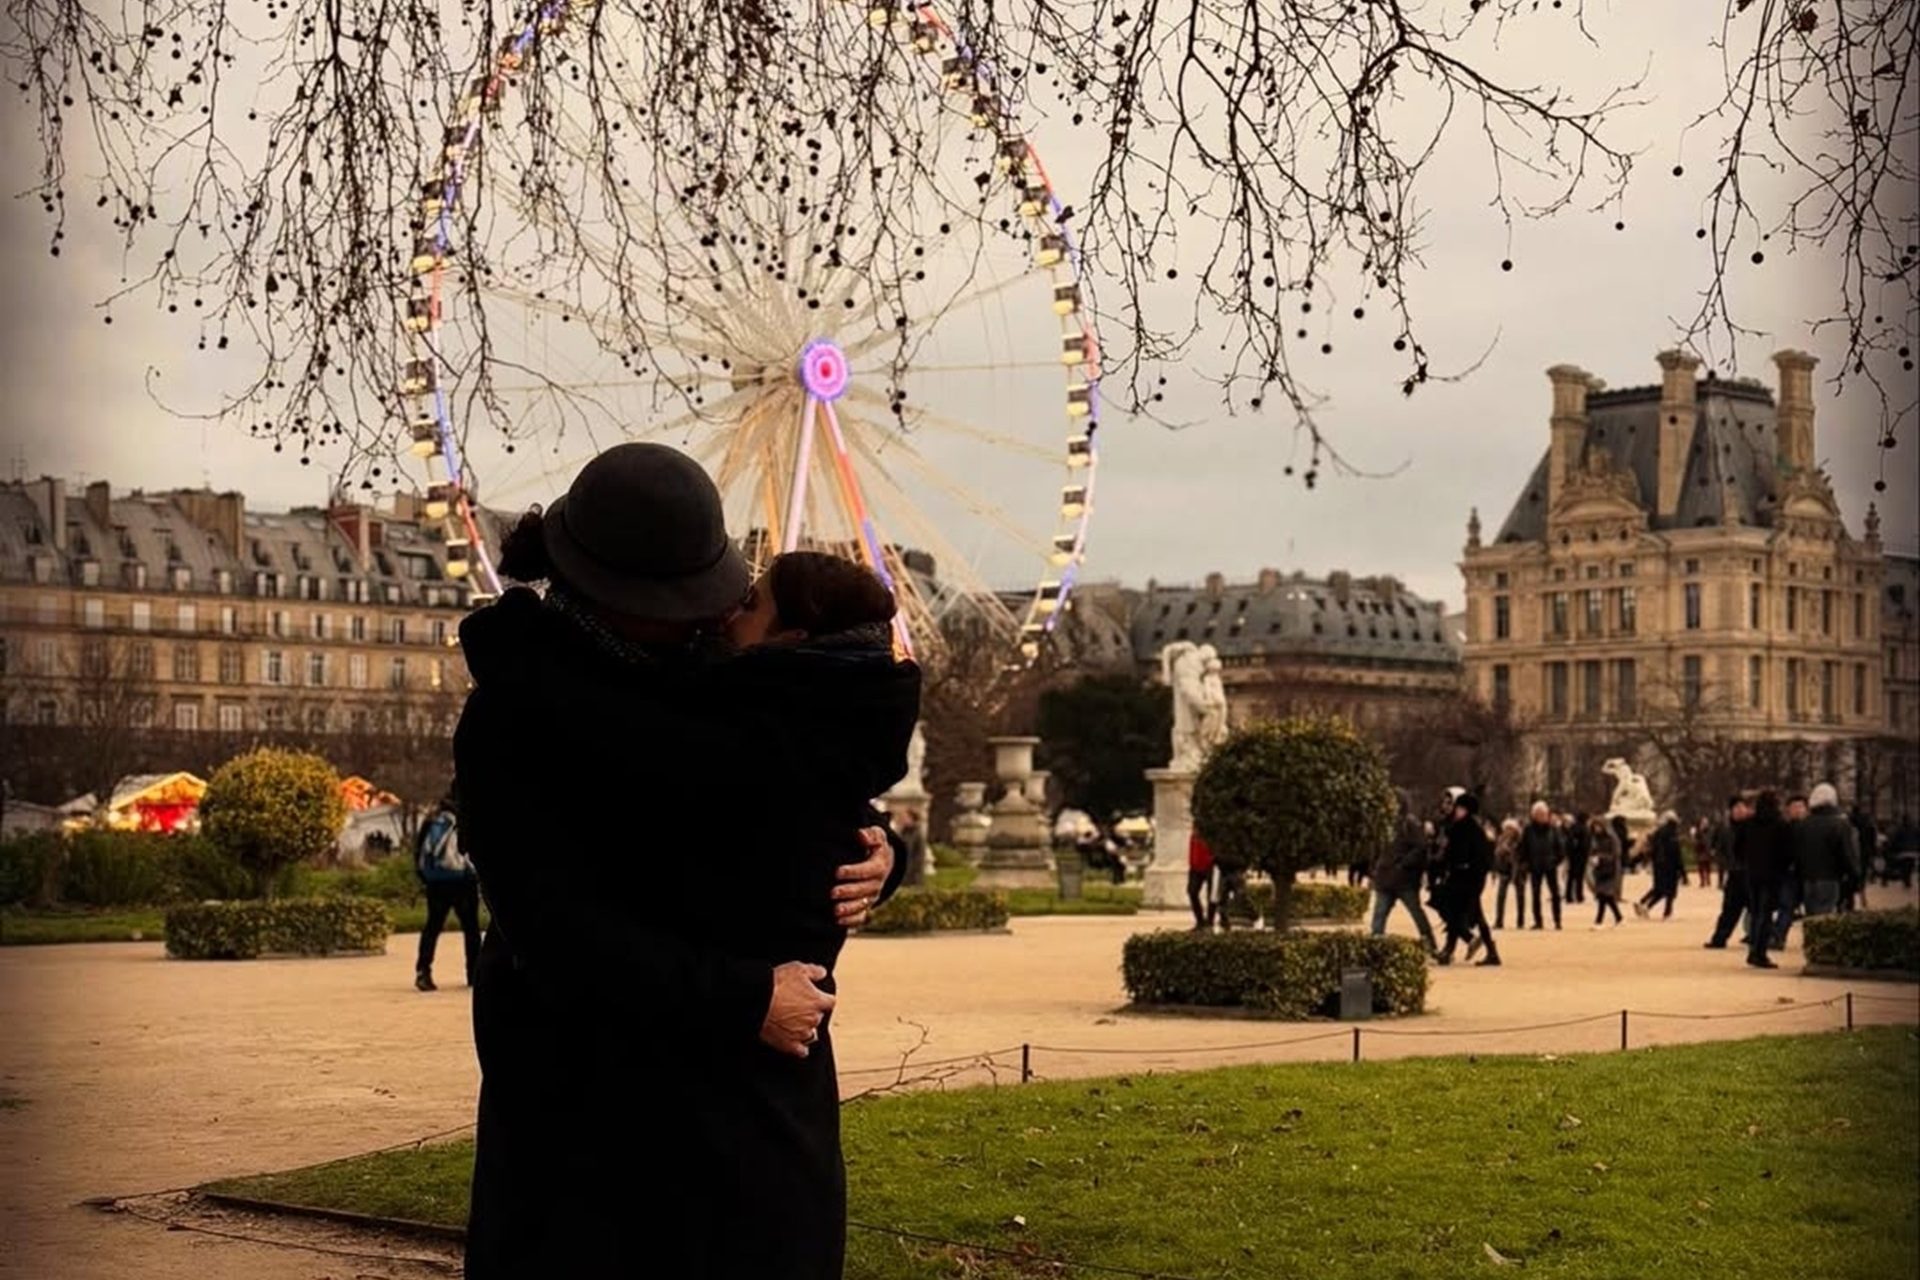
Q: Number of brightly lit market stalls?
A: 2